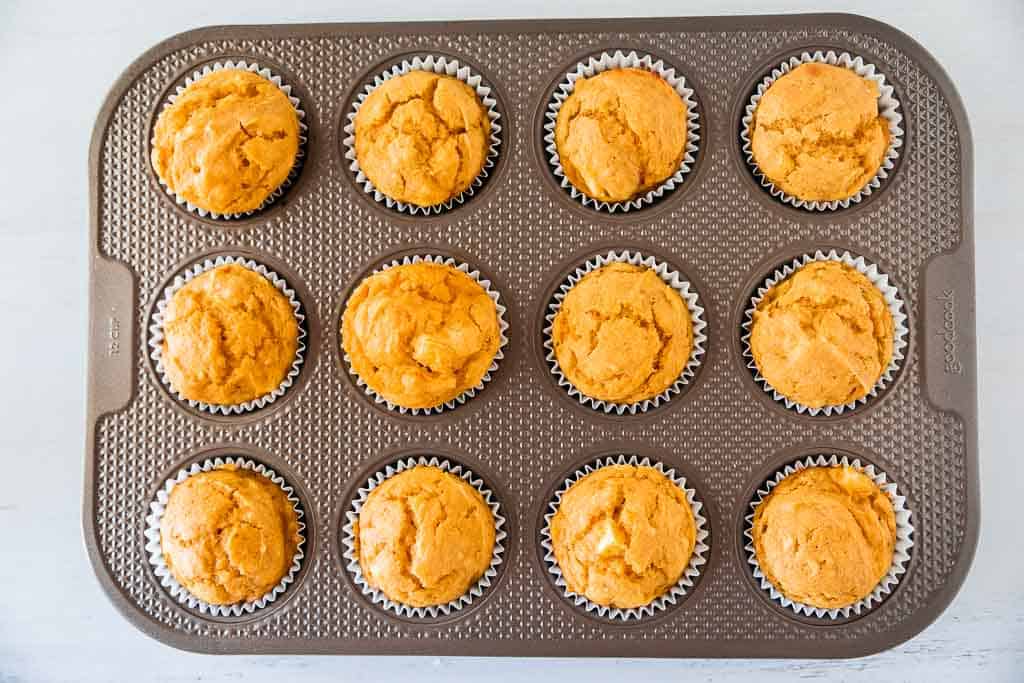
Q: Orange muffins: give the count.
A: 12